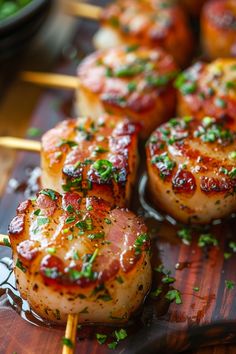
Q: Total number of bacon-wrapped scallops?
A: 7